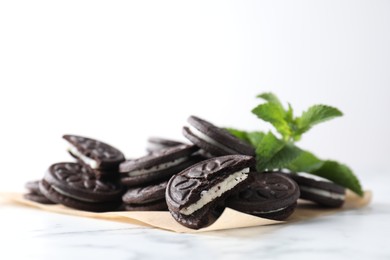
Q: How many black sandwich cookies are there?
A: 10